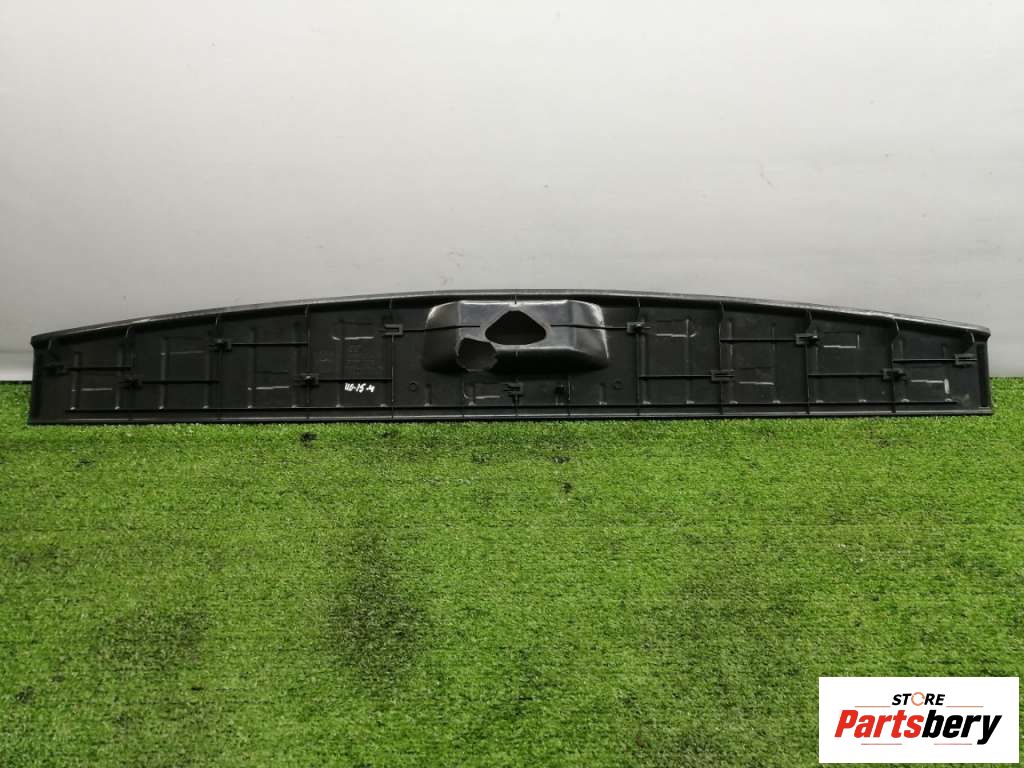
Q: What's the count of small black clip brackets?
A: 11